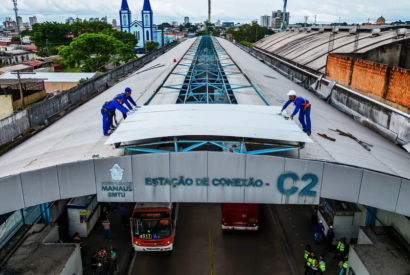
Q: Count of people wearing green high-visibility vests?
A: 5